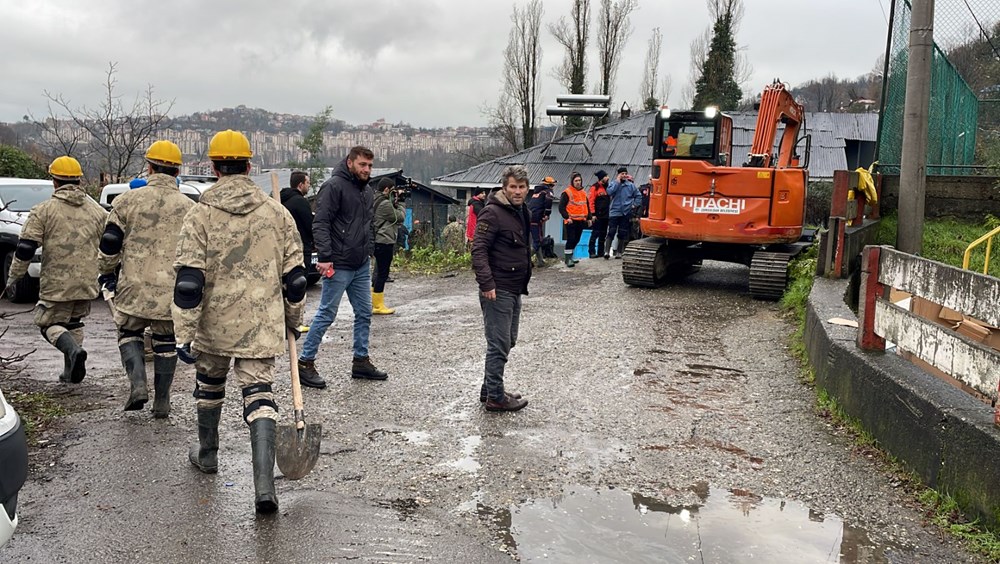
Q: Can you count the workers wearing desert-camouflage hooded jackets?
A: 3